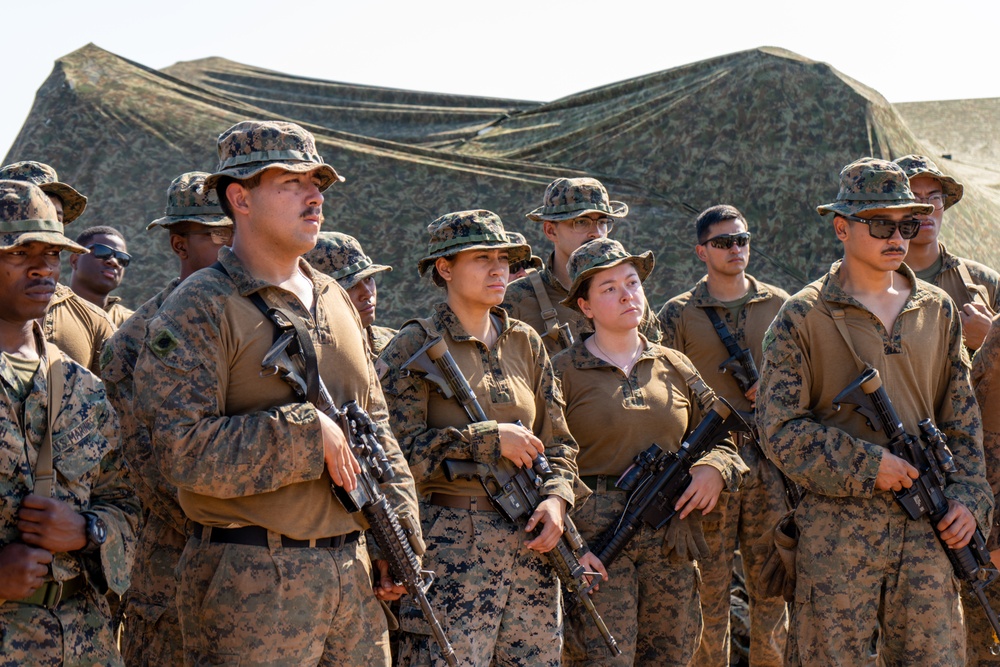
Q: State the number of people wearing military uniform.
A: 13